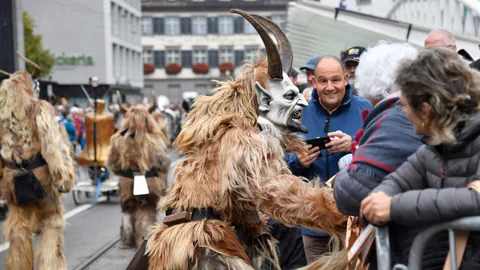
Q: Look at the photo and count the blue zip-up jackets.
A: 1